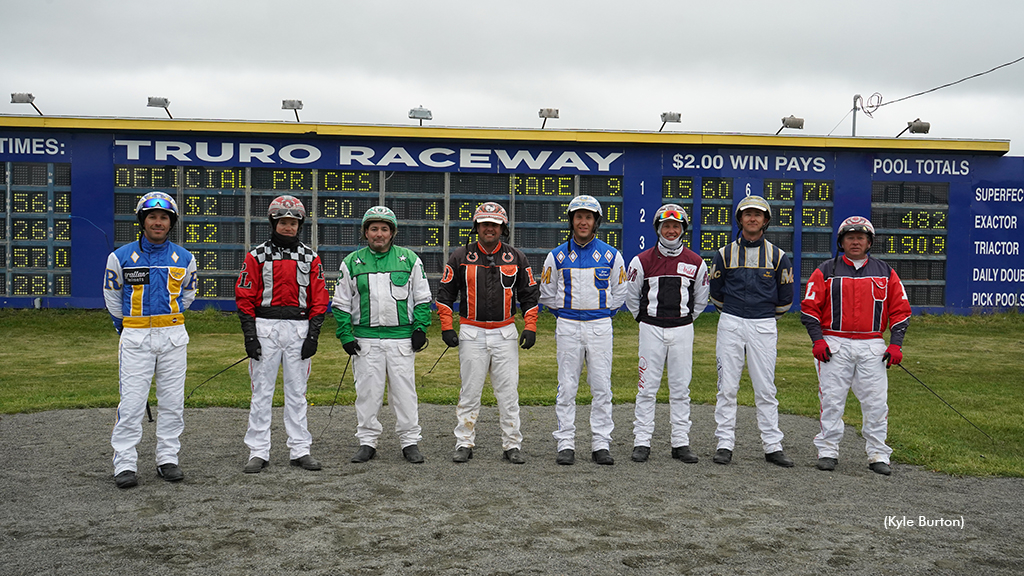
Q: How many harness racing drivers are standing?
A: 8